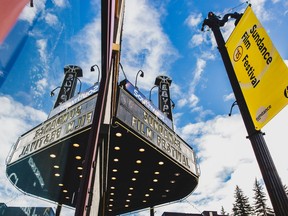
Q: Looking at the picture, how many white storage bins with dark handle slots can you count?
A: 0